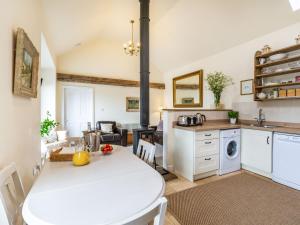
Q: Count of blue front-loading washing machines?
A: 0